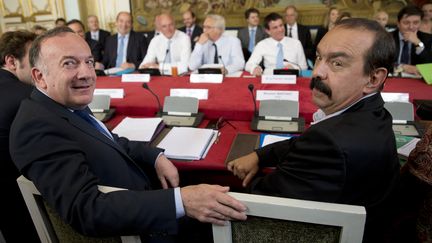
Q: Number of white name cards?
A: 7